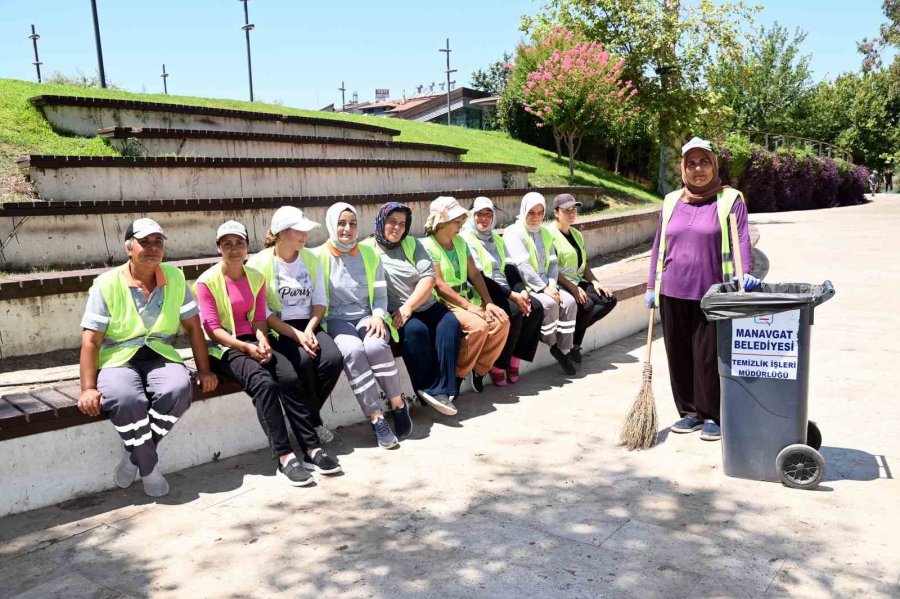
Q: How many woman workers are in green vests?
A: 9